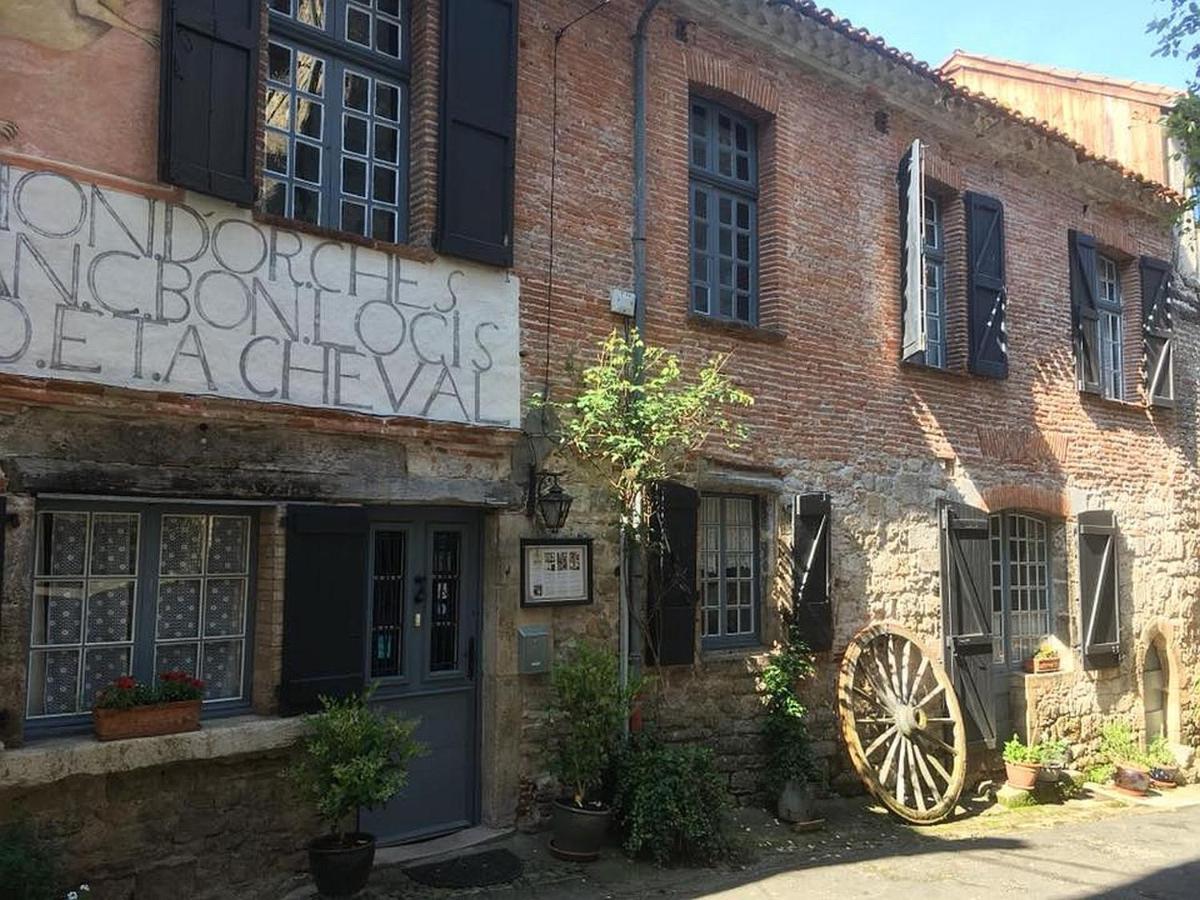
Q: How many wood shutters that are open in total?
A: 11